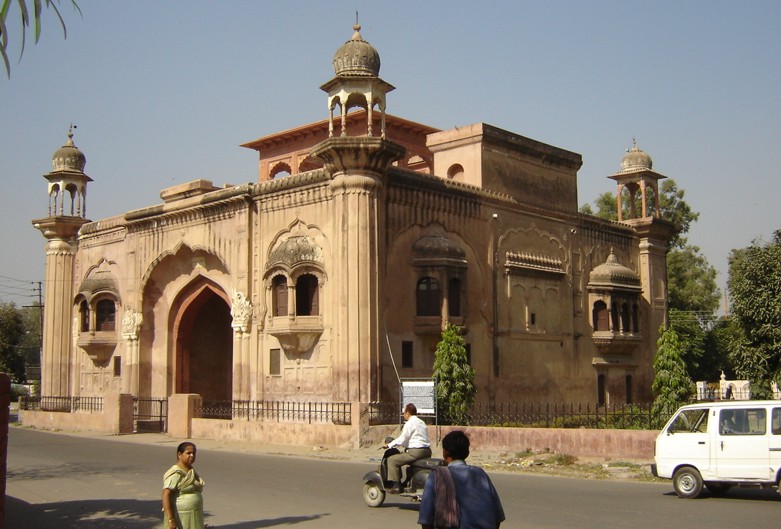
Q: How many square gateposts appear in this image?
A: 2